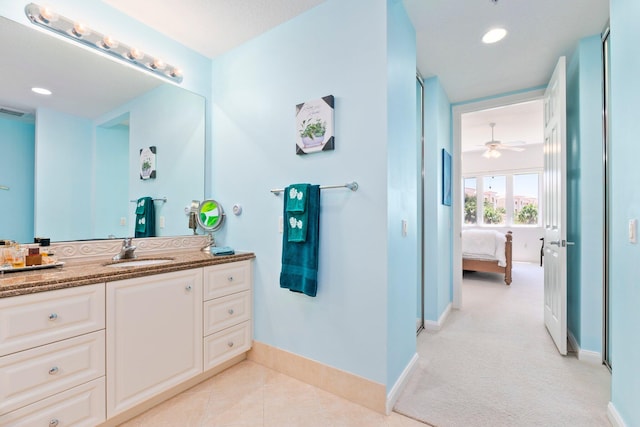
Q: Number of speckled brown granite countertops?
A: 1